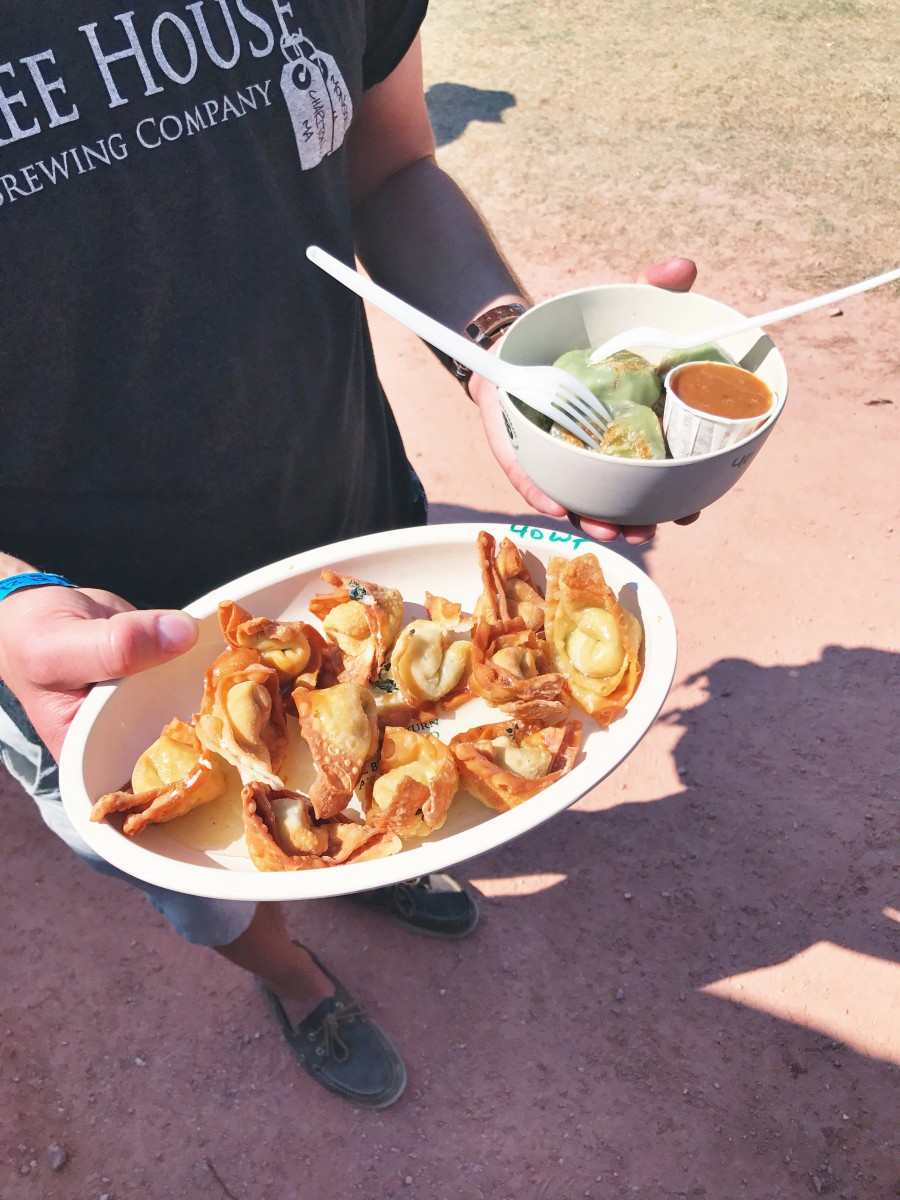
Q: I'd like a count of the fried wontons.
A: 12